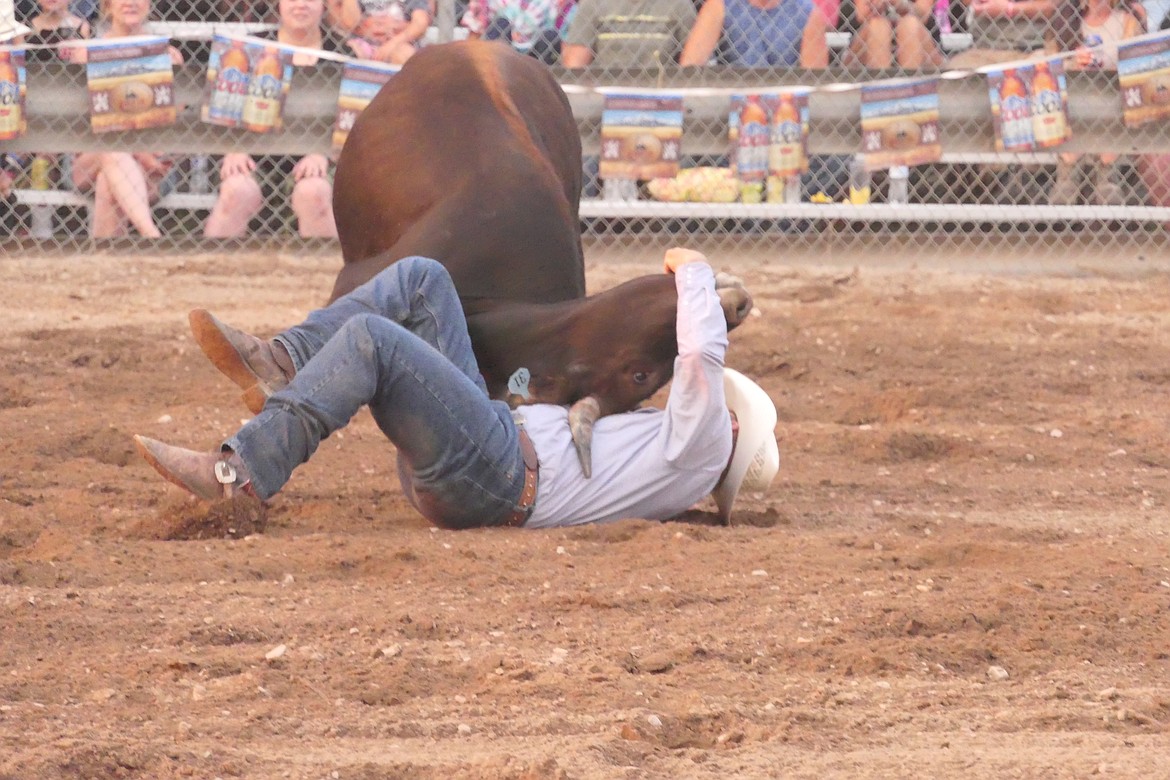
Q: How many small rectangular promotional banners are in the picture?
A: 9